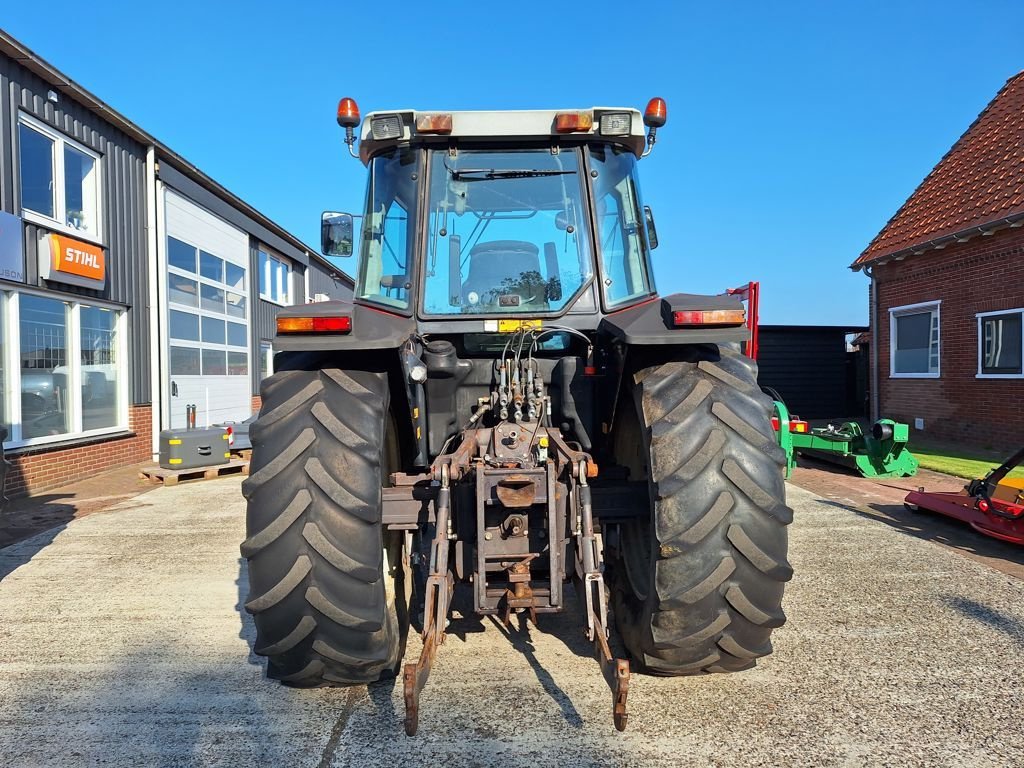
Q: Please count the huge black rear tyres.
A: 2